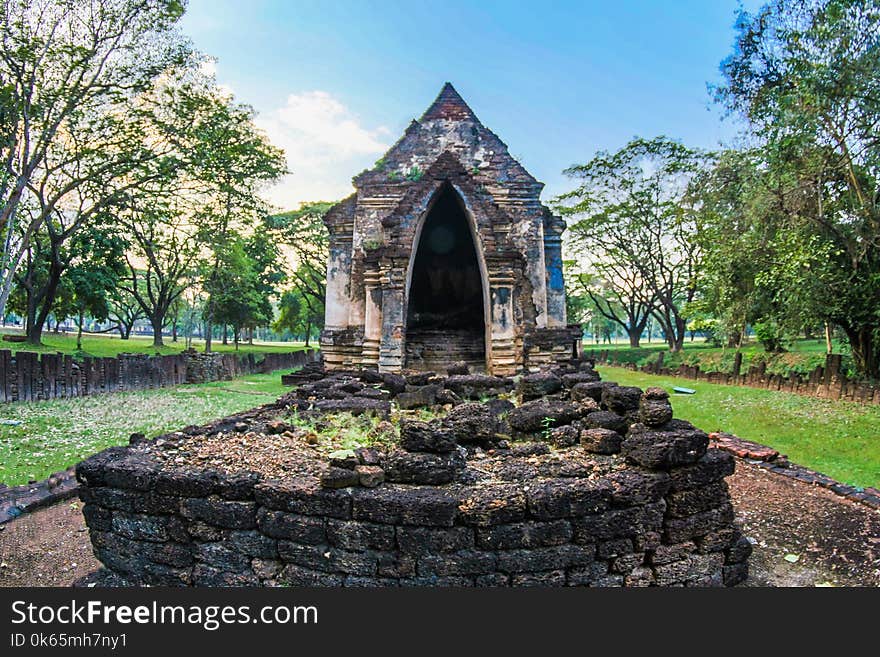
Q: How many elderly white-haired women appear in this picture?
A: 0